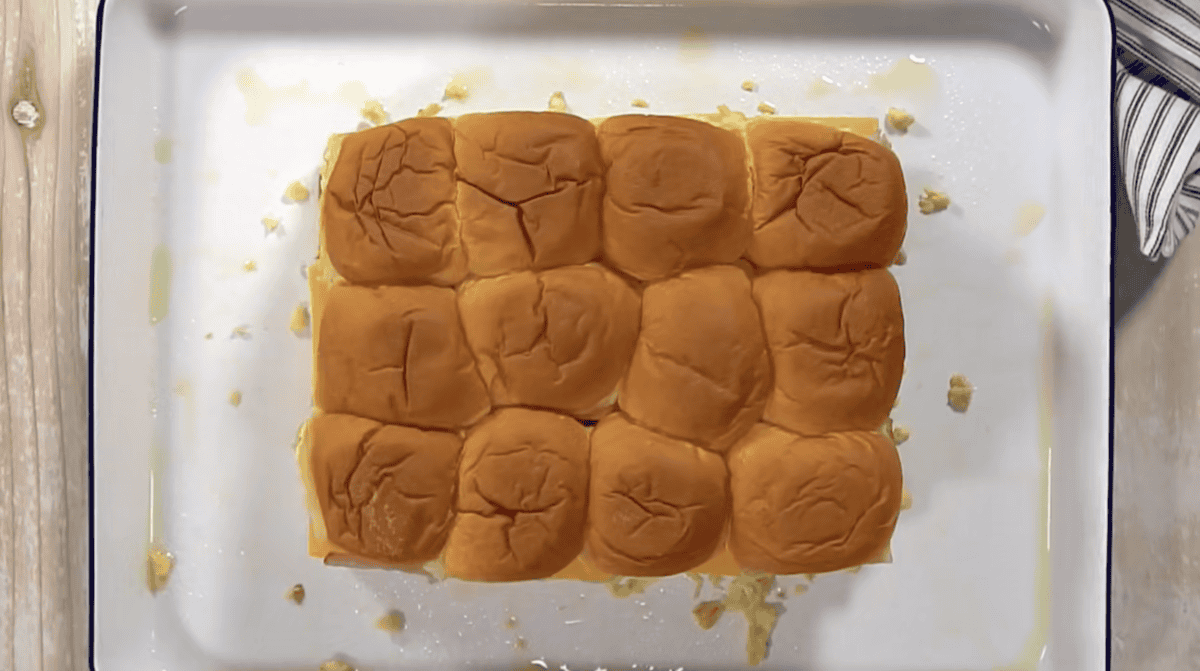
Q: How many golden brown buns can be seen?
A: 12